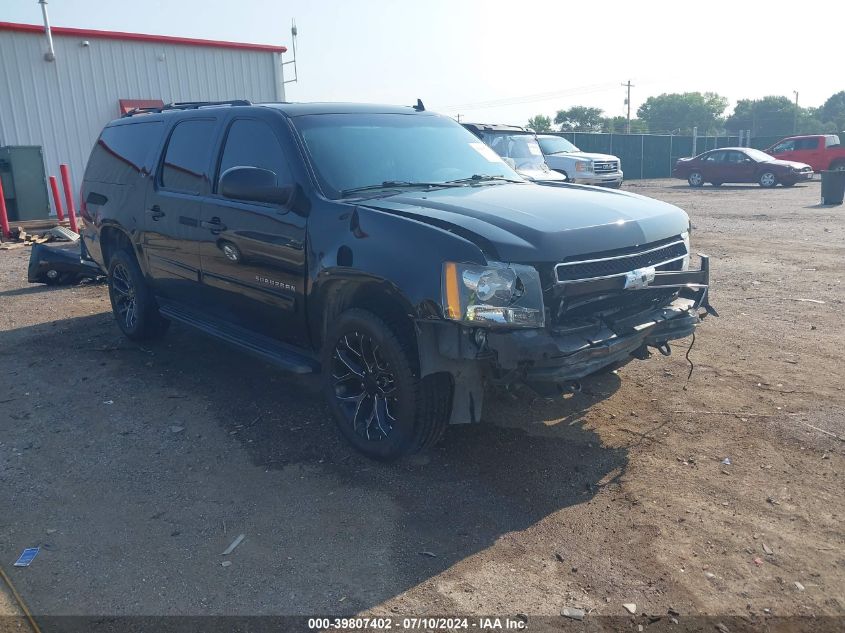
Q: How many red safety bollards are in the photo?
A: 3